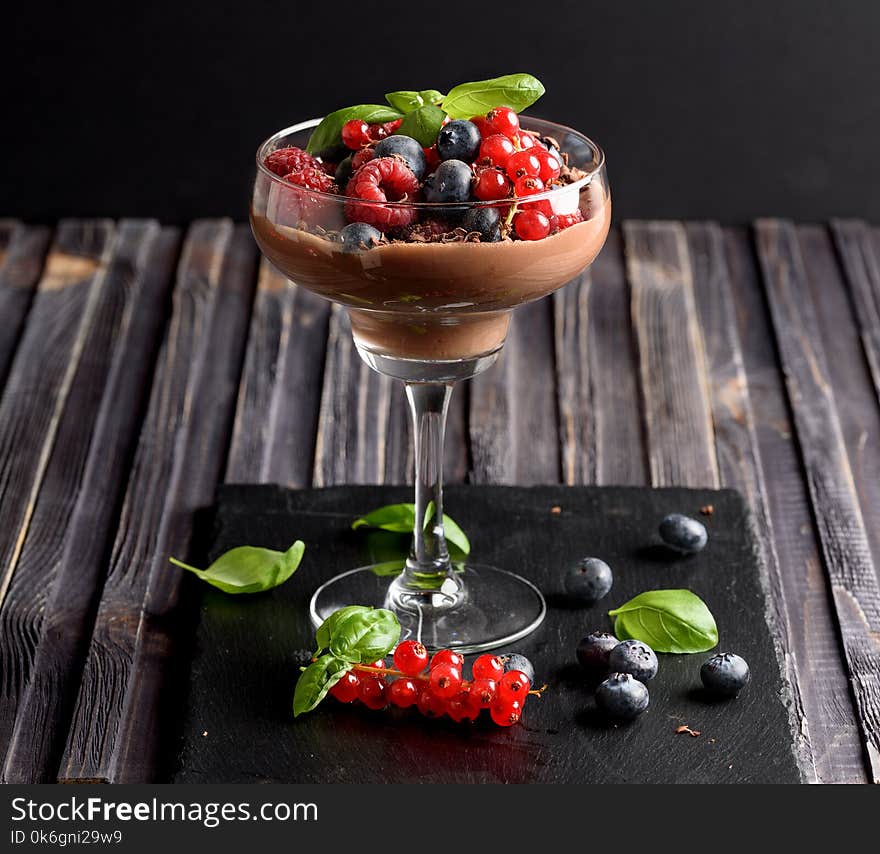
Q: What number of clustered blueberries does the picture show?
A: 3